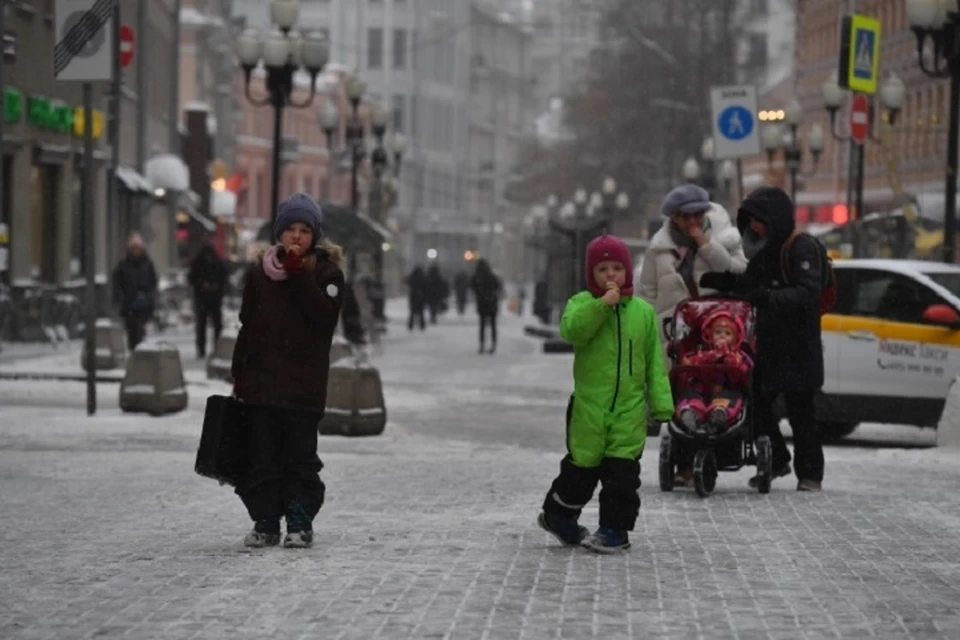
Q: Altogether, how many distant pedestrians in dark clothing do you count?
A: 6